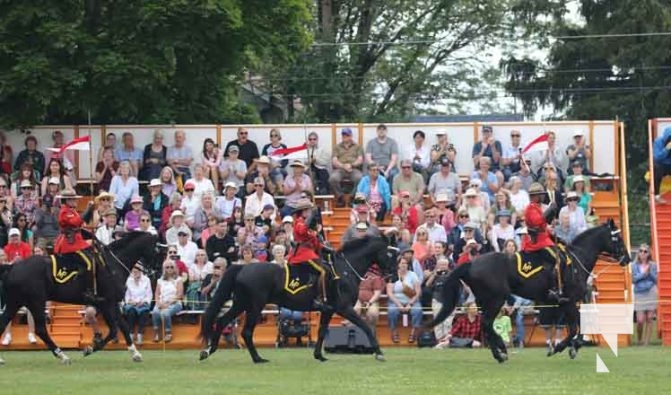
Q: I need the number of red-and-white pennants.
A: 3